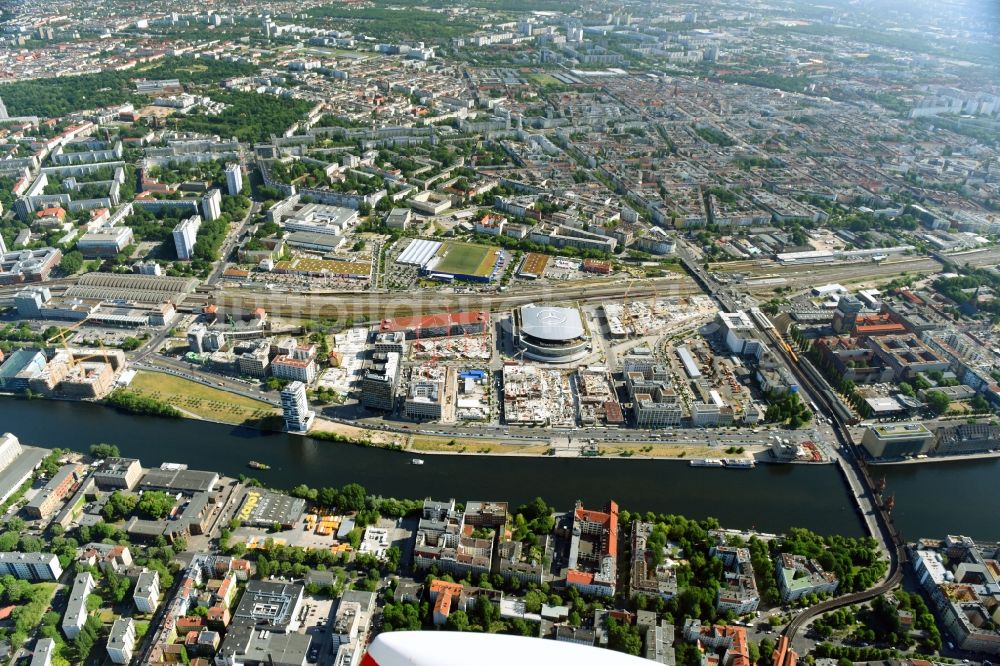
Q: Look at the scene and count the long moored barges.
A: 2